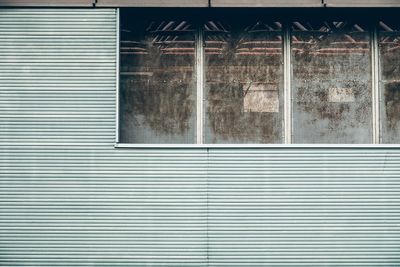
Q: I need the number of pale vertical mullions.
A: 3